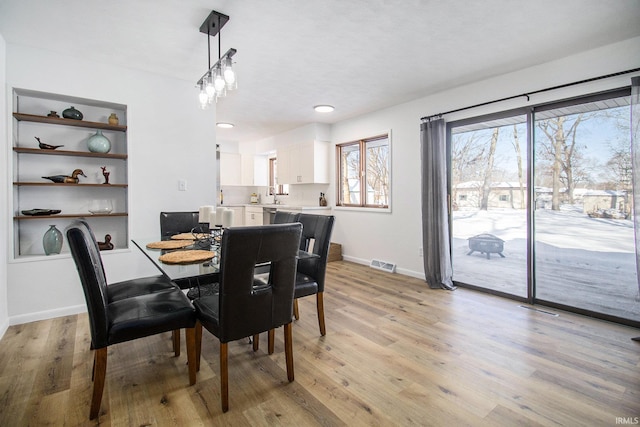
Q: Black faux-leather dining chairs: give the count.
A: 6